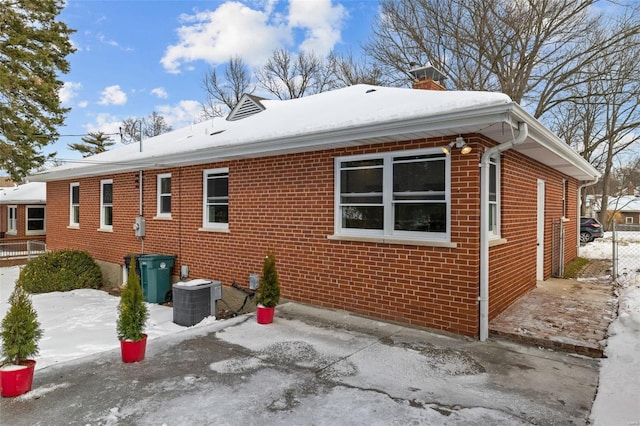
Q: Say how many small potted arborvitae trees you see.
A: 3